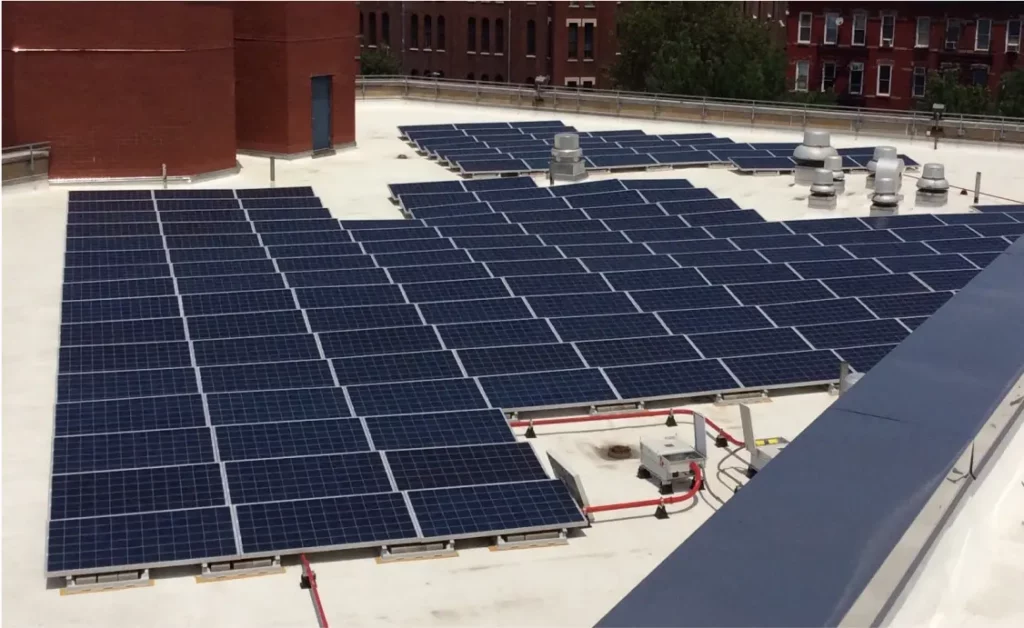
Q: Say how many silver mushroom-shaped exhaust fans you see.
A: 7